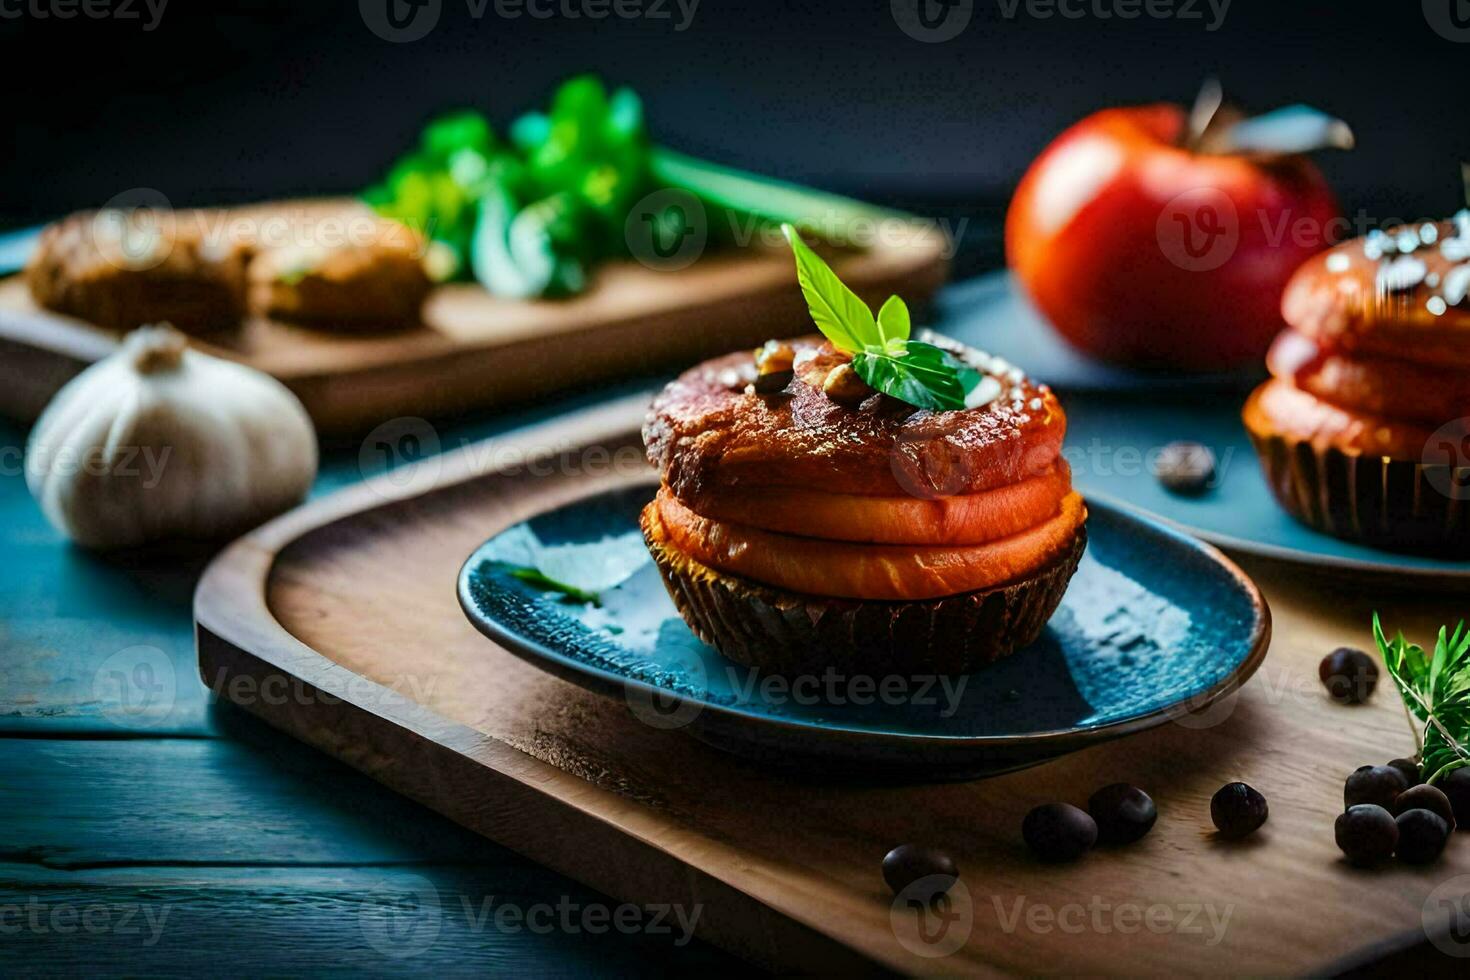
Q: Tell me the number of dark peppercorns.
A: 12